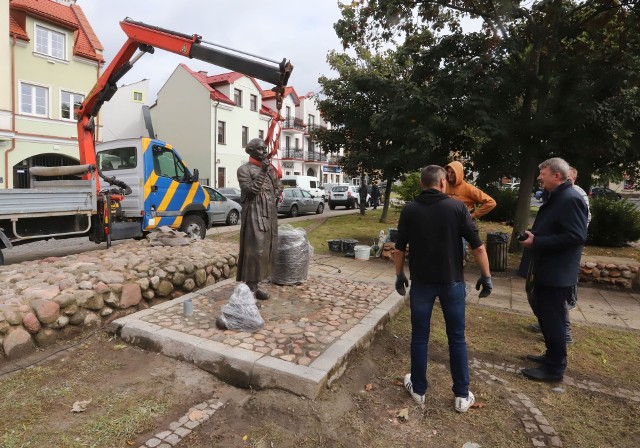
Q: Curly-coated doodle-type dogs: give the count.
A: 0